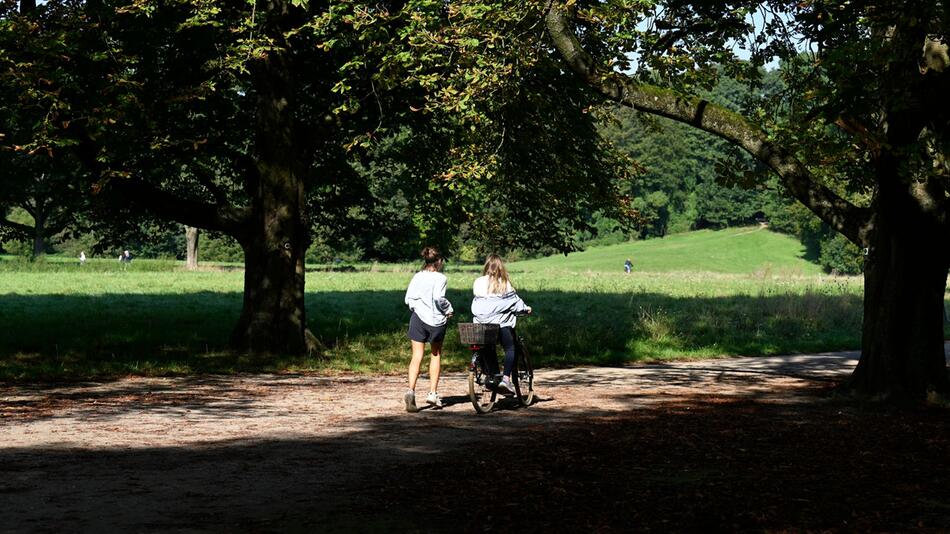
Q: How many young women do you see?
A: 2